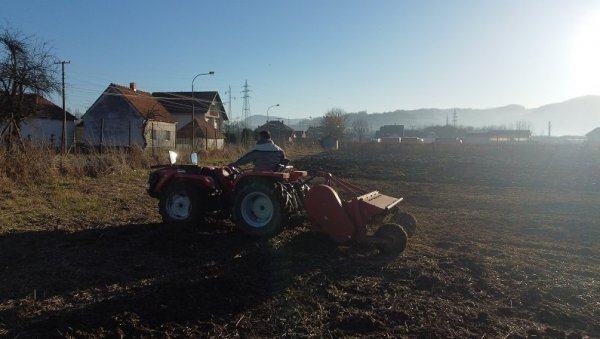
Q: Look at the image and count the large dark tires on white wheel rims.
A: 2